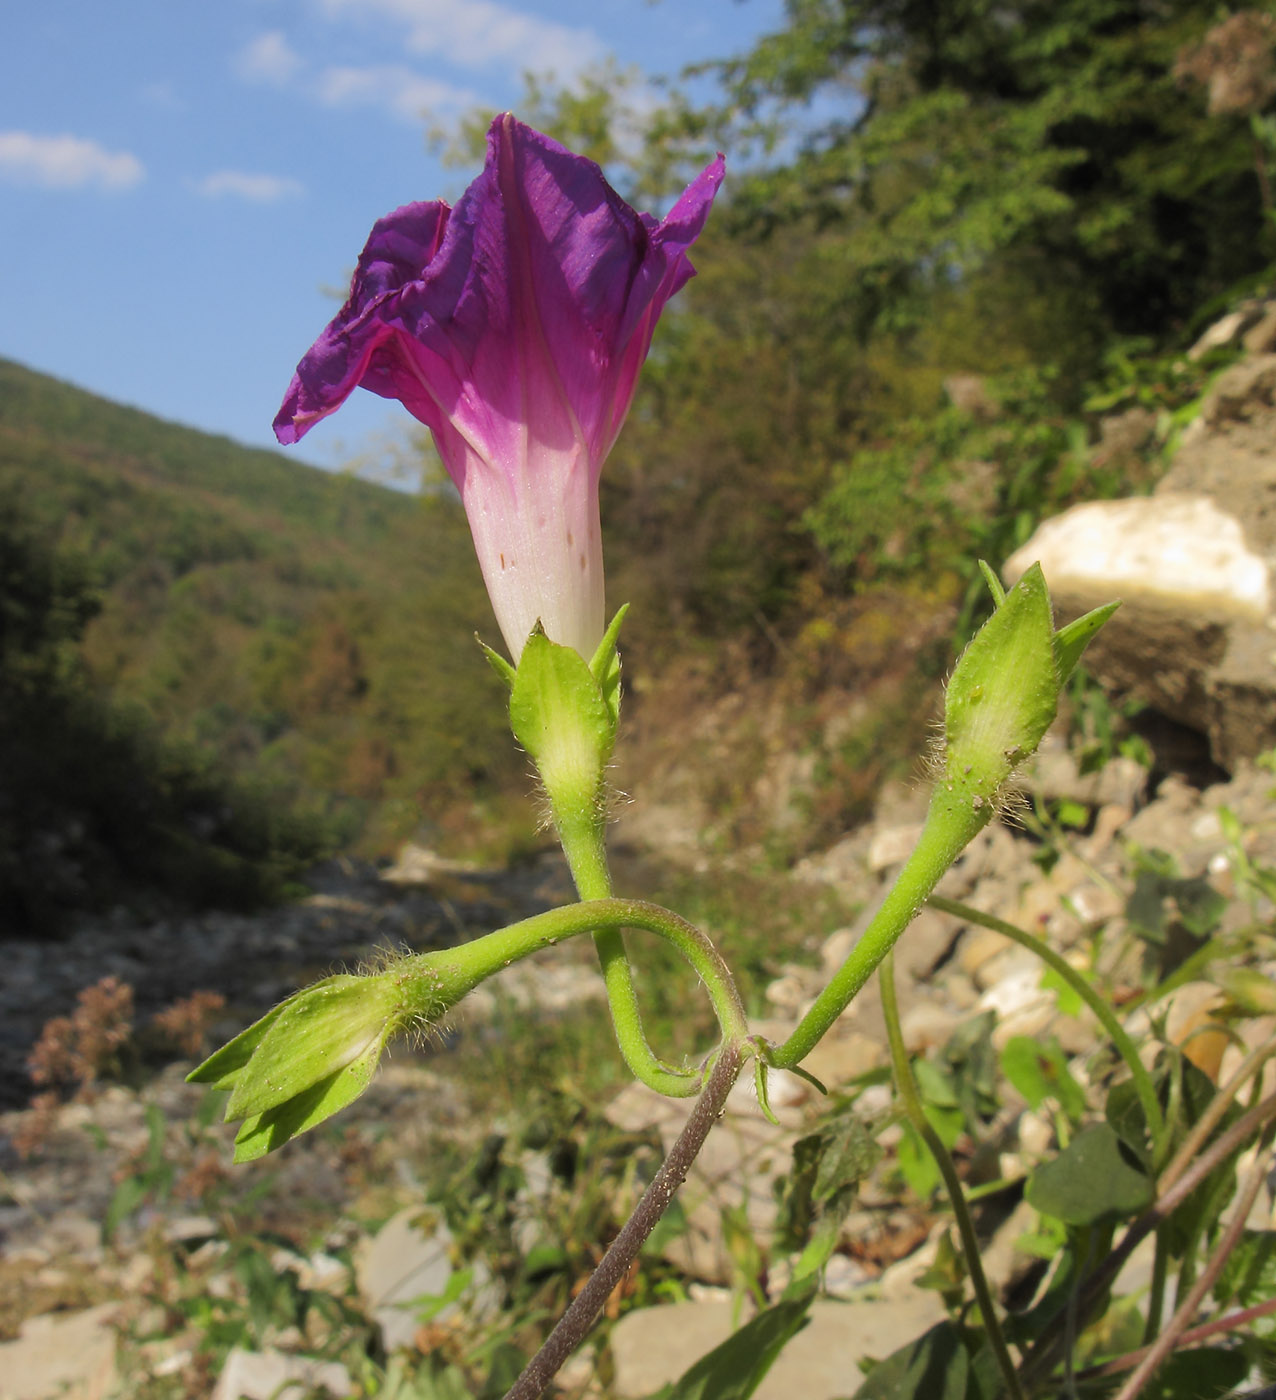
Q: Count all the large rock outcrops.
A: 1